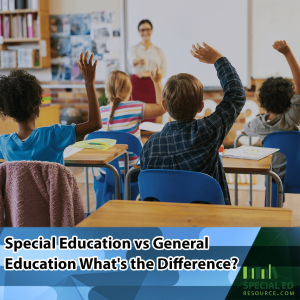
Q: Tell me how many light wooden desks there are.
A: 3